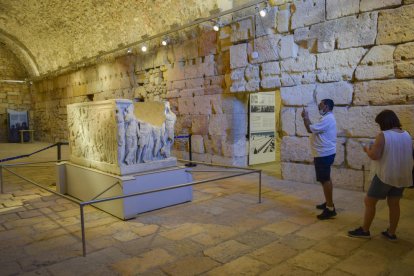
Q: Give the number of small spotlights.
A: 5